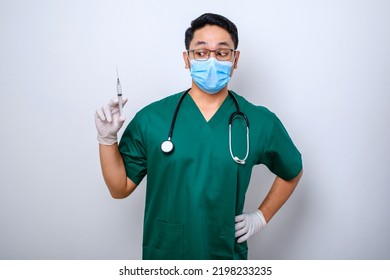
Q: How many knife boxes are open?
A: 0